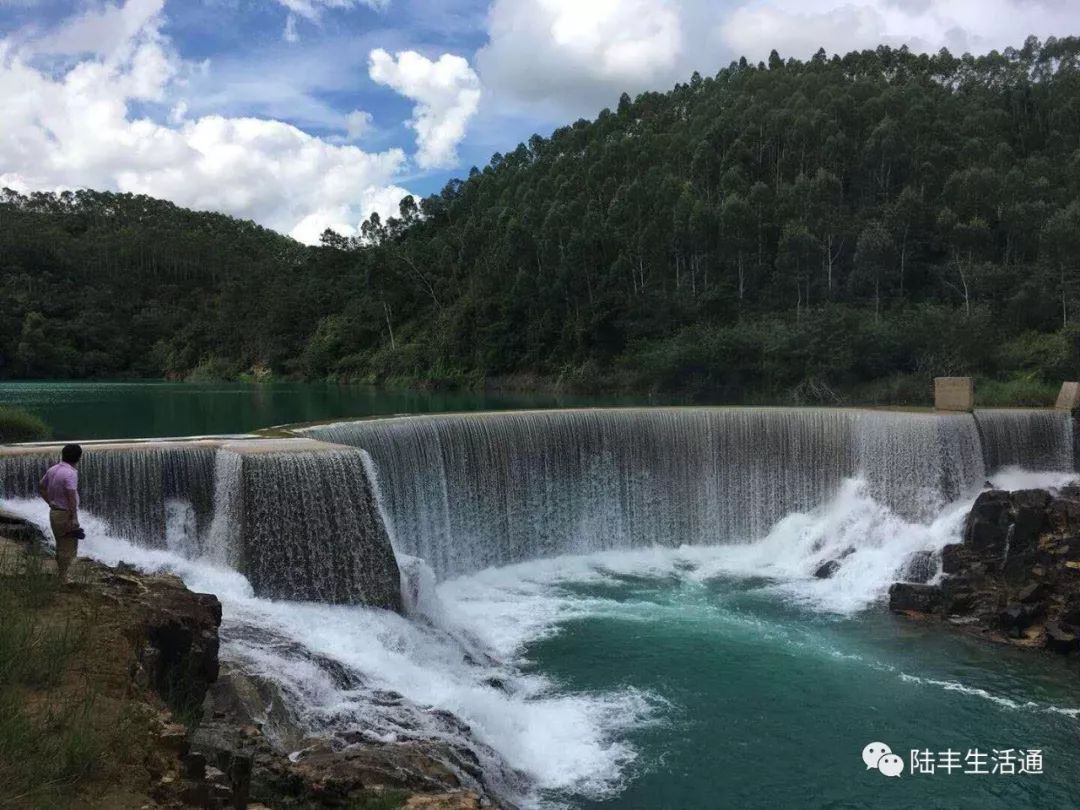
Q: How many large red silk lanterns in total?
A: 0